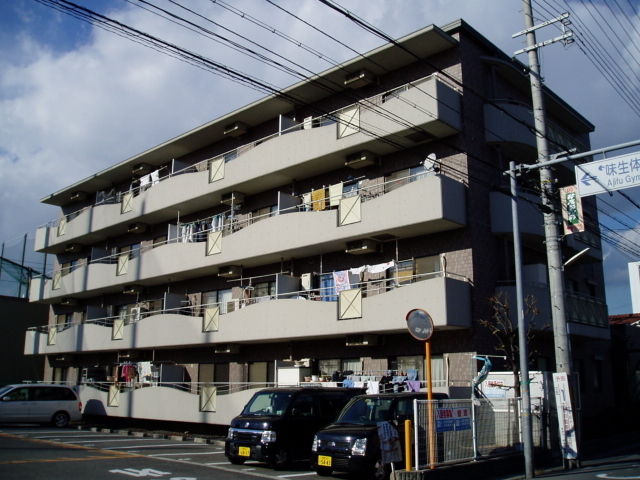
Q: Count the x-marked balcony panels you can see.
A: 14